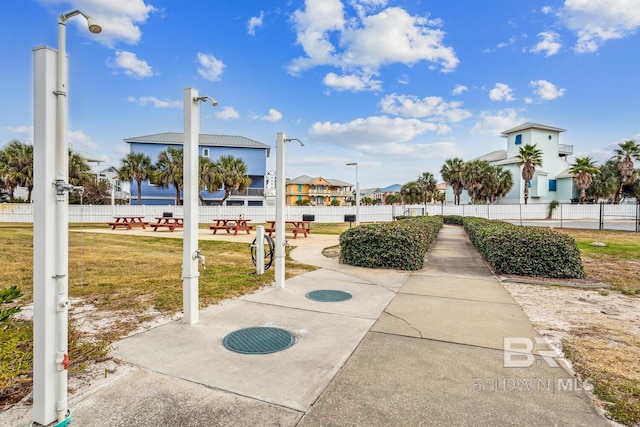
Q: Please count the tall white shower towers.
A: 3